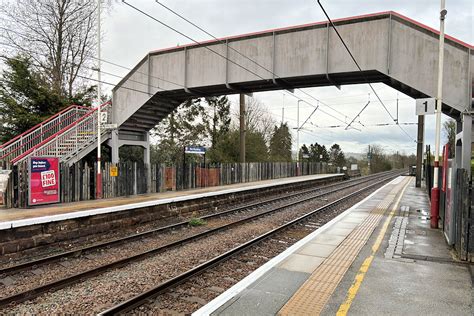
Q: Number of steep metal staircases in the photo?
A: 1